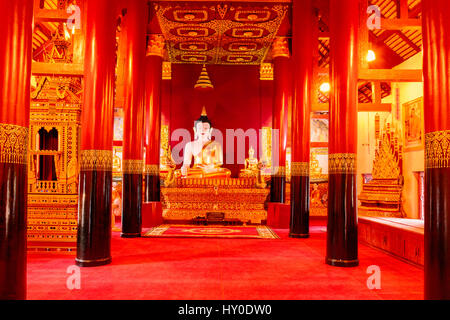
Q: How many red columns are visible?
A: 8